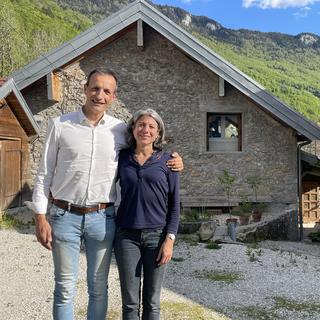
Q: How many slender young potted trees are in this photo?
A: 2